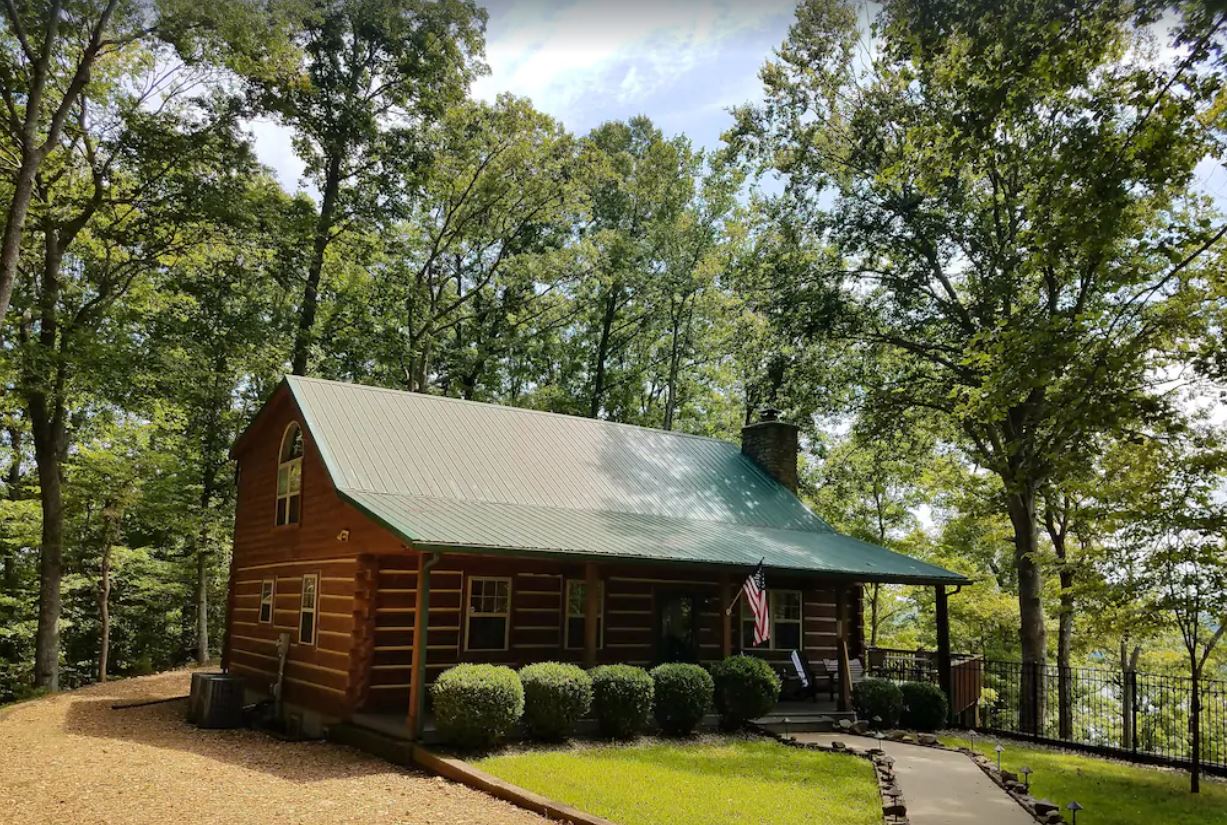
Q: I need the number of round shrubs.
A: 7